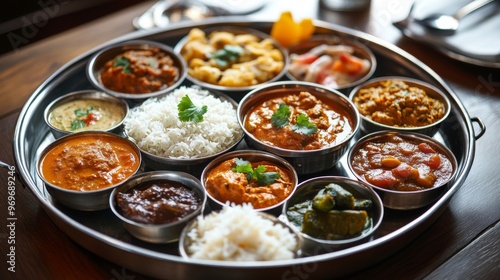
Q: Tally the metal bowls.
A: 13